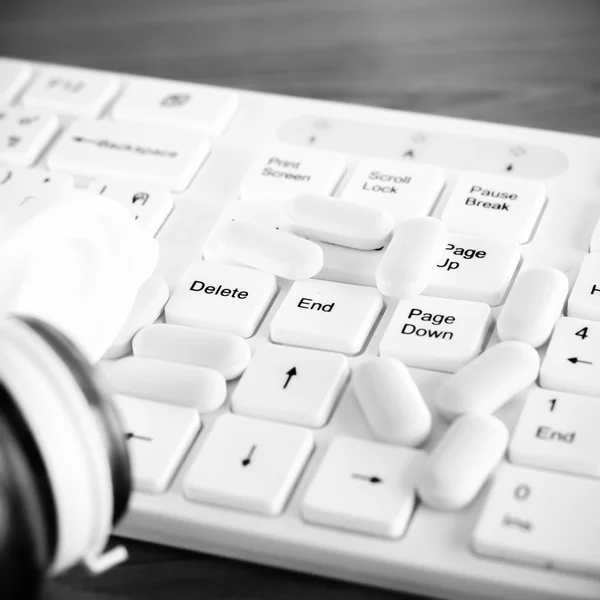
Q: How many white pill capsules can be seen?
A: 10